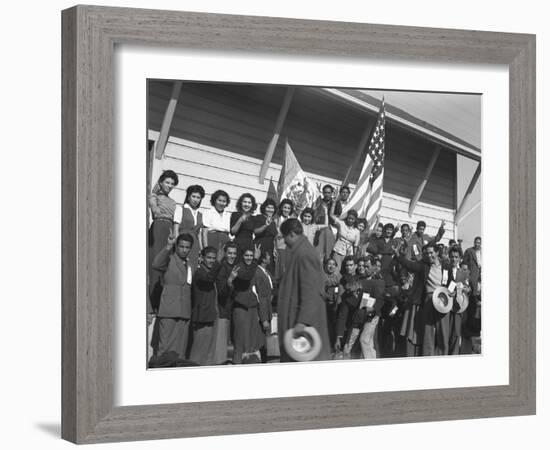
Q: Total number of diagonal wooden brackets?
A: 5